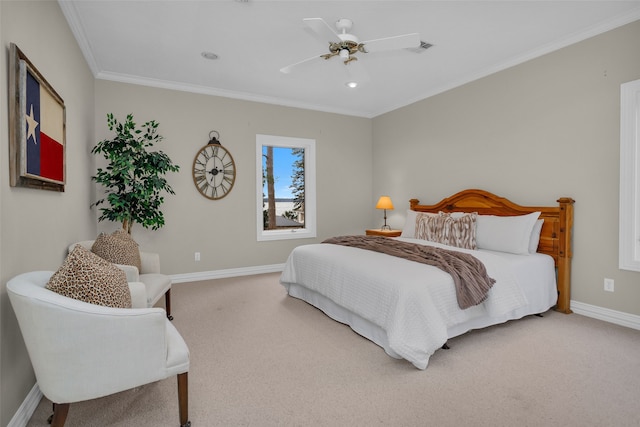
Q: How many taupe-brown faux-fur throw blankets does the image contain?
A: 1